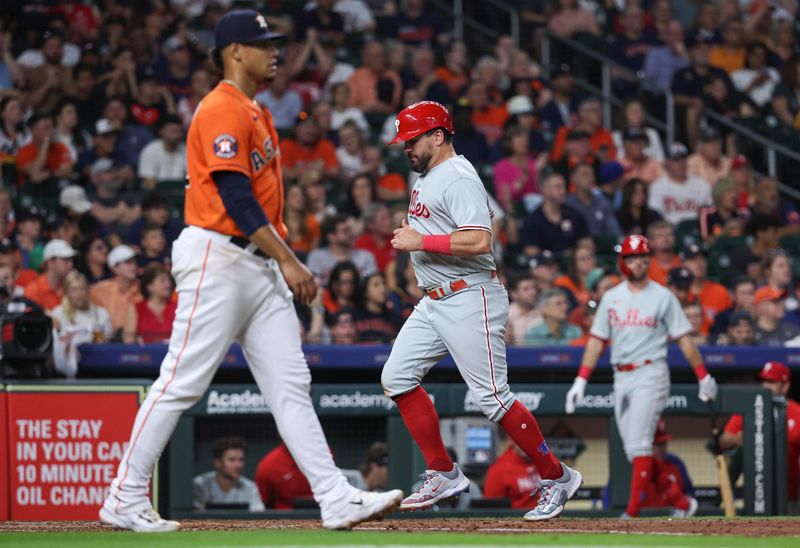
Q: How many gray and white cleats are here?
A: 2